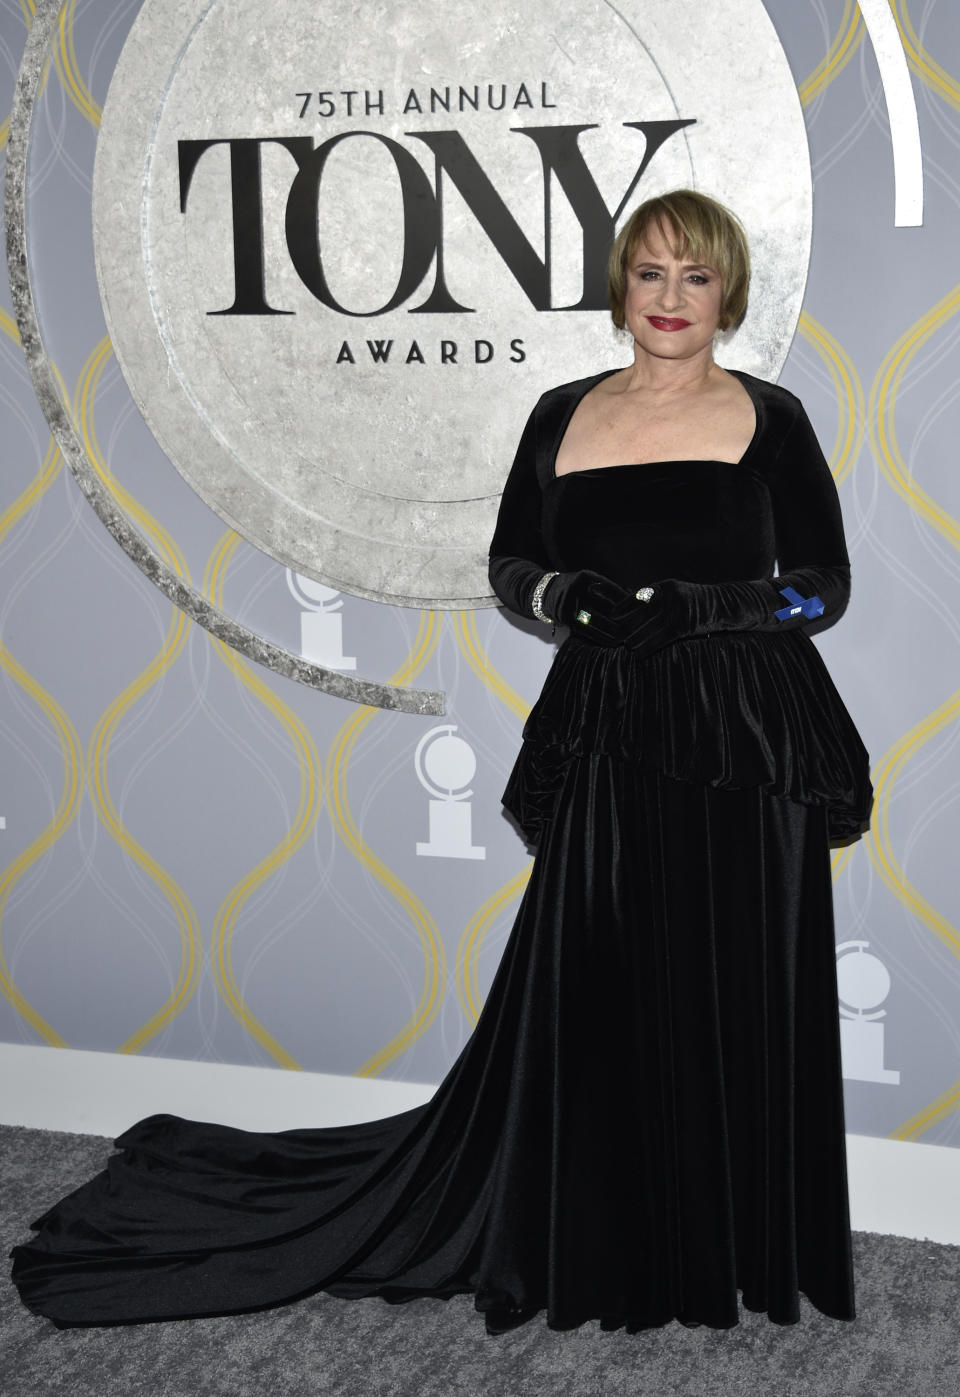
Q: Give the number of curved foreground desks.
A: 0